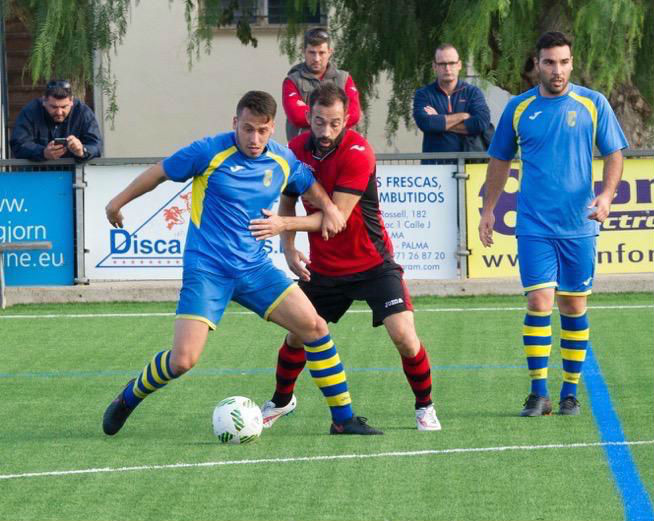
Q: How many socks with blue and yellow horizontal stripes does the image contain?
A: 4